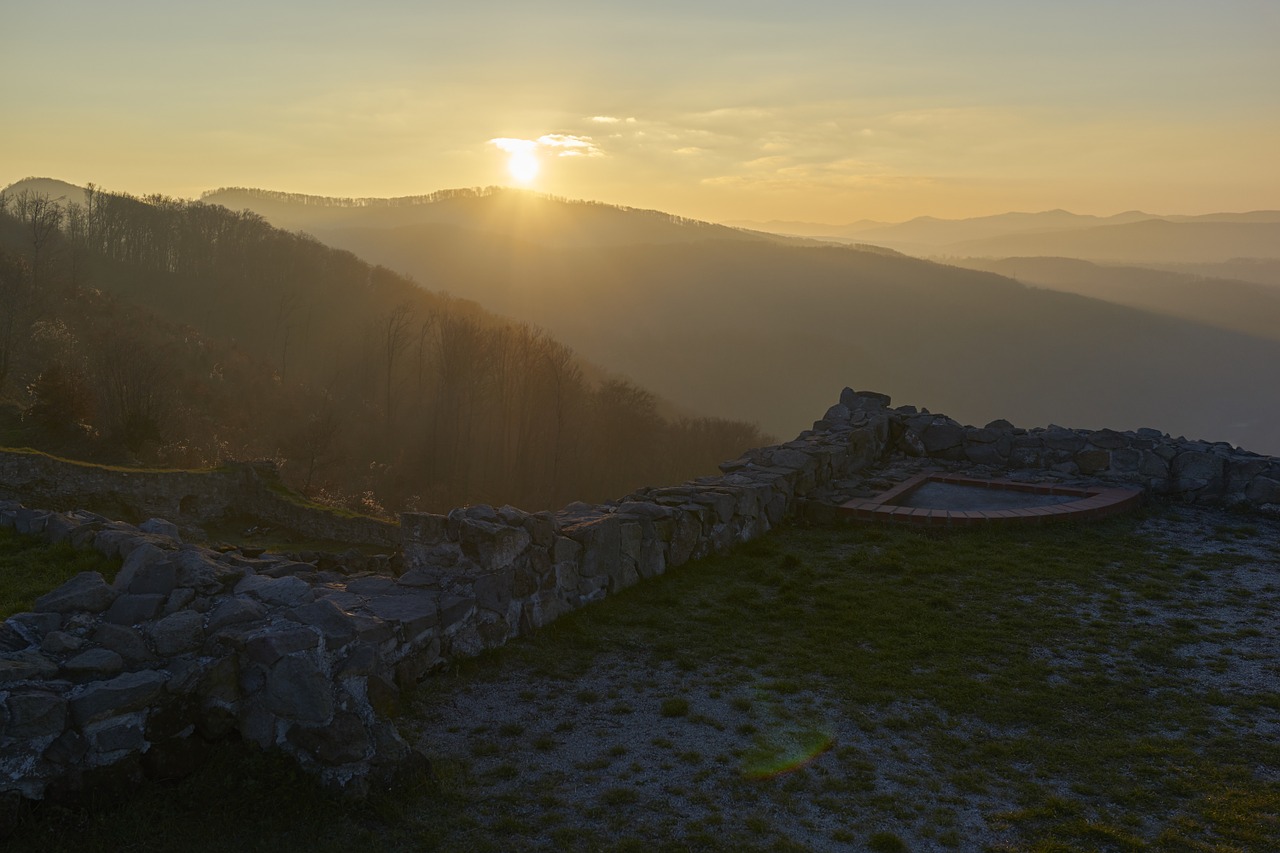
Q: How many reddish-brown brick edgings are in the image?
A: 1